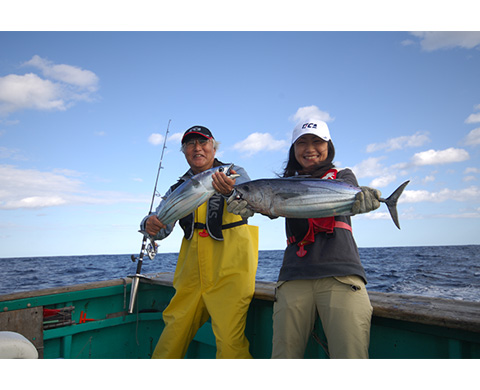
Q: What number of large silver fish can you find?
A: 2